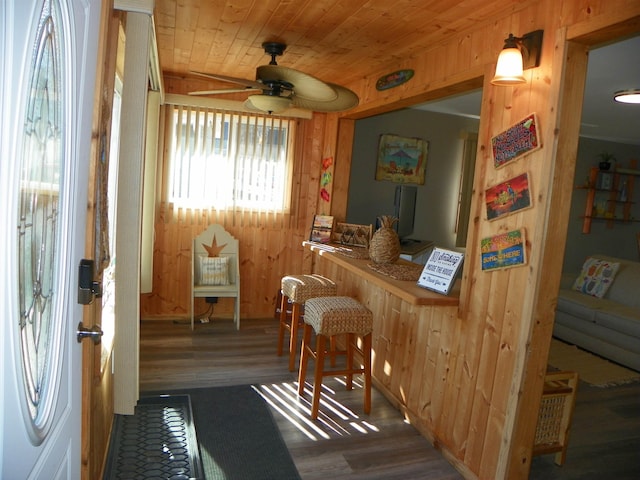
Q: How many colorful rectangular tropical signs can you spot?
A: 3